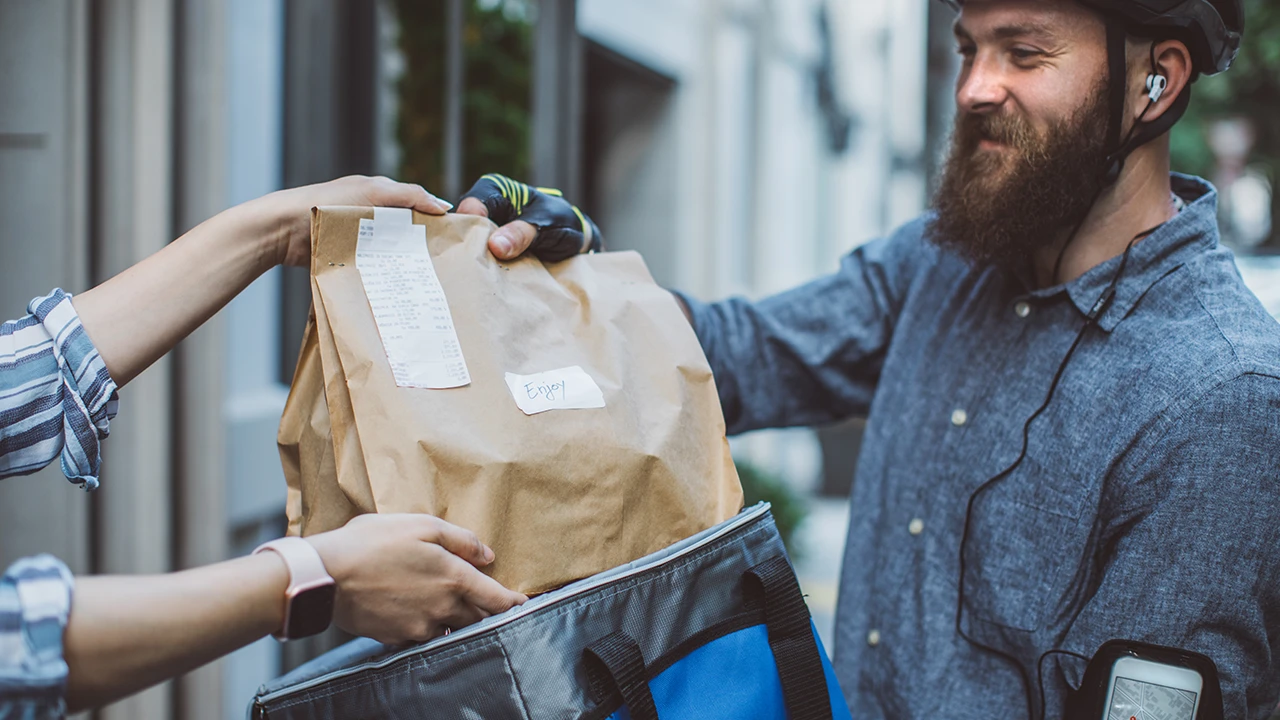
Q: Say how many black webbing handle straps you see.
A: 2